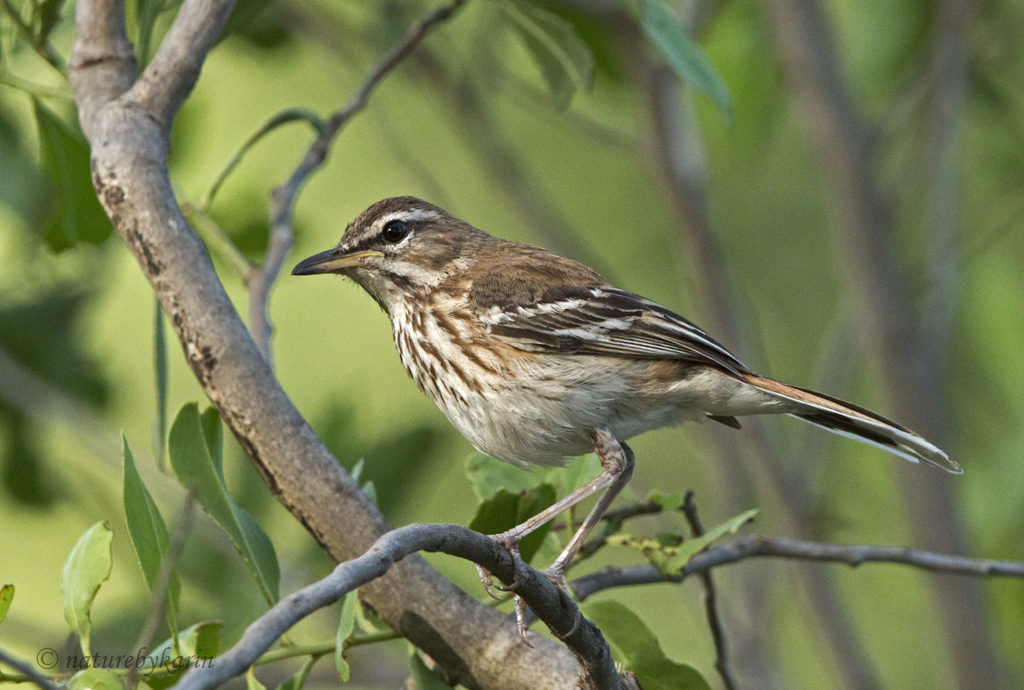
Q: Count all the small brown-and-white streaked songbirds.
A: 1